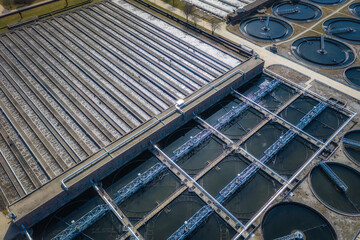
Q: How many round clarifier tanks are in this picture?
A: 10